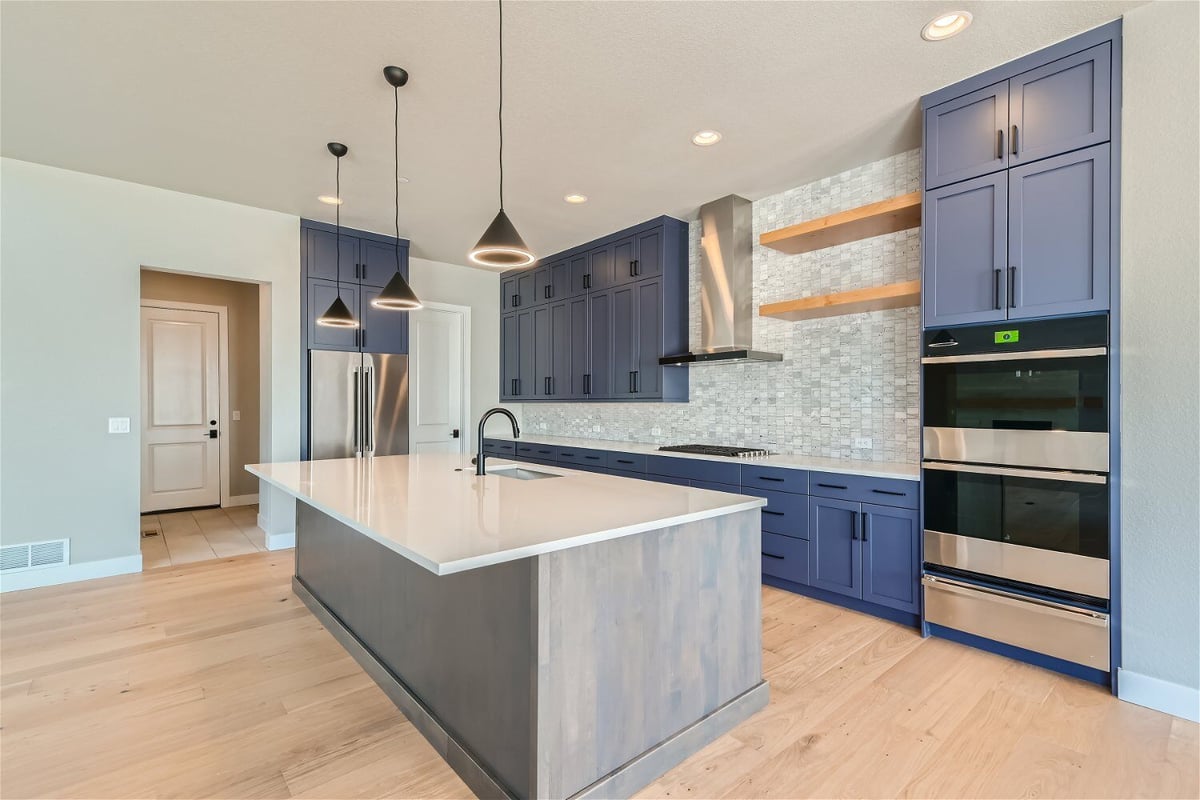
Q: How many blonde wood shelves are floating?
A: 2